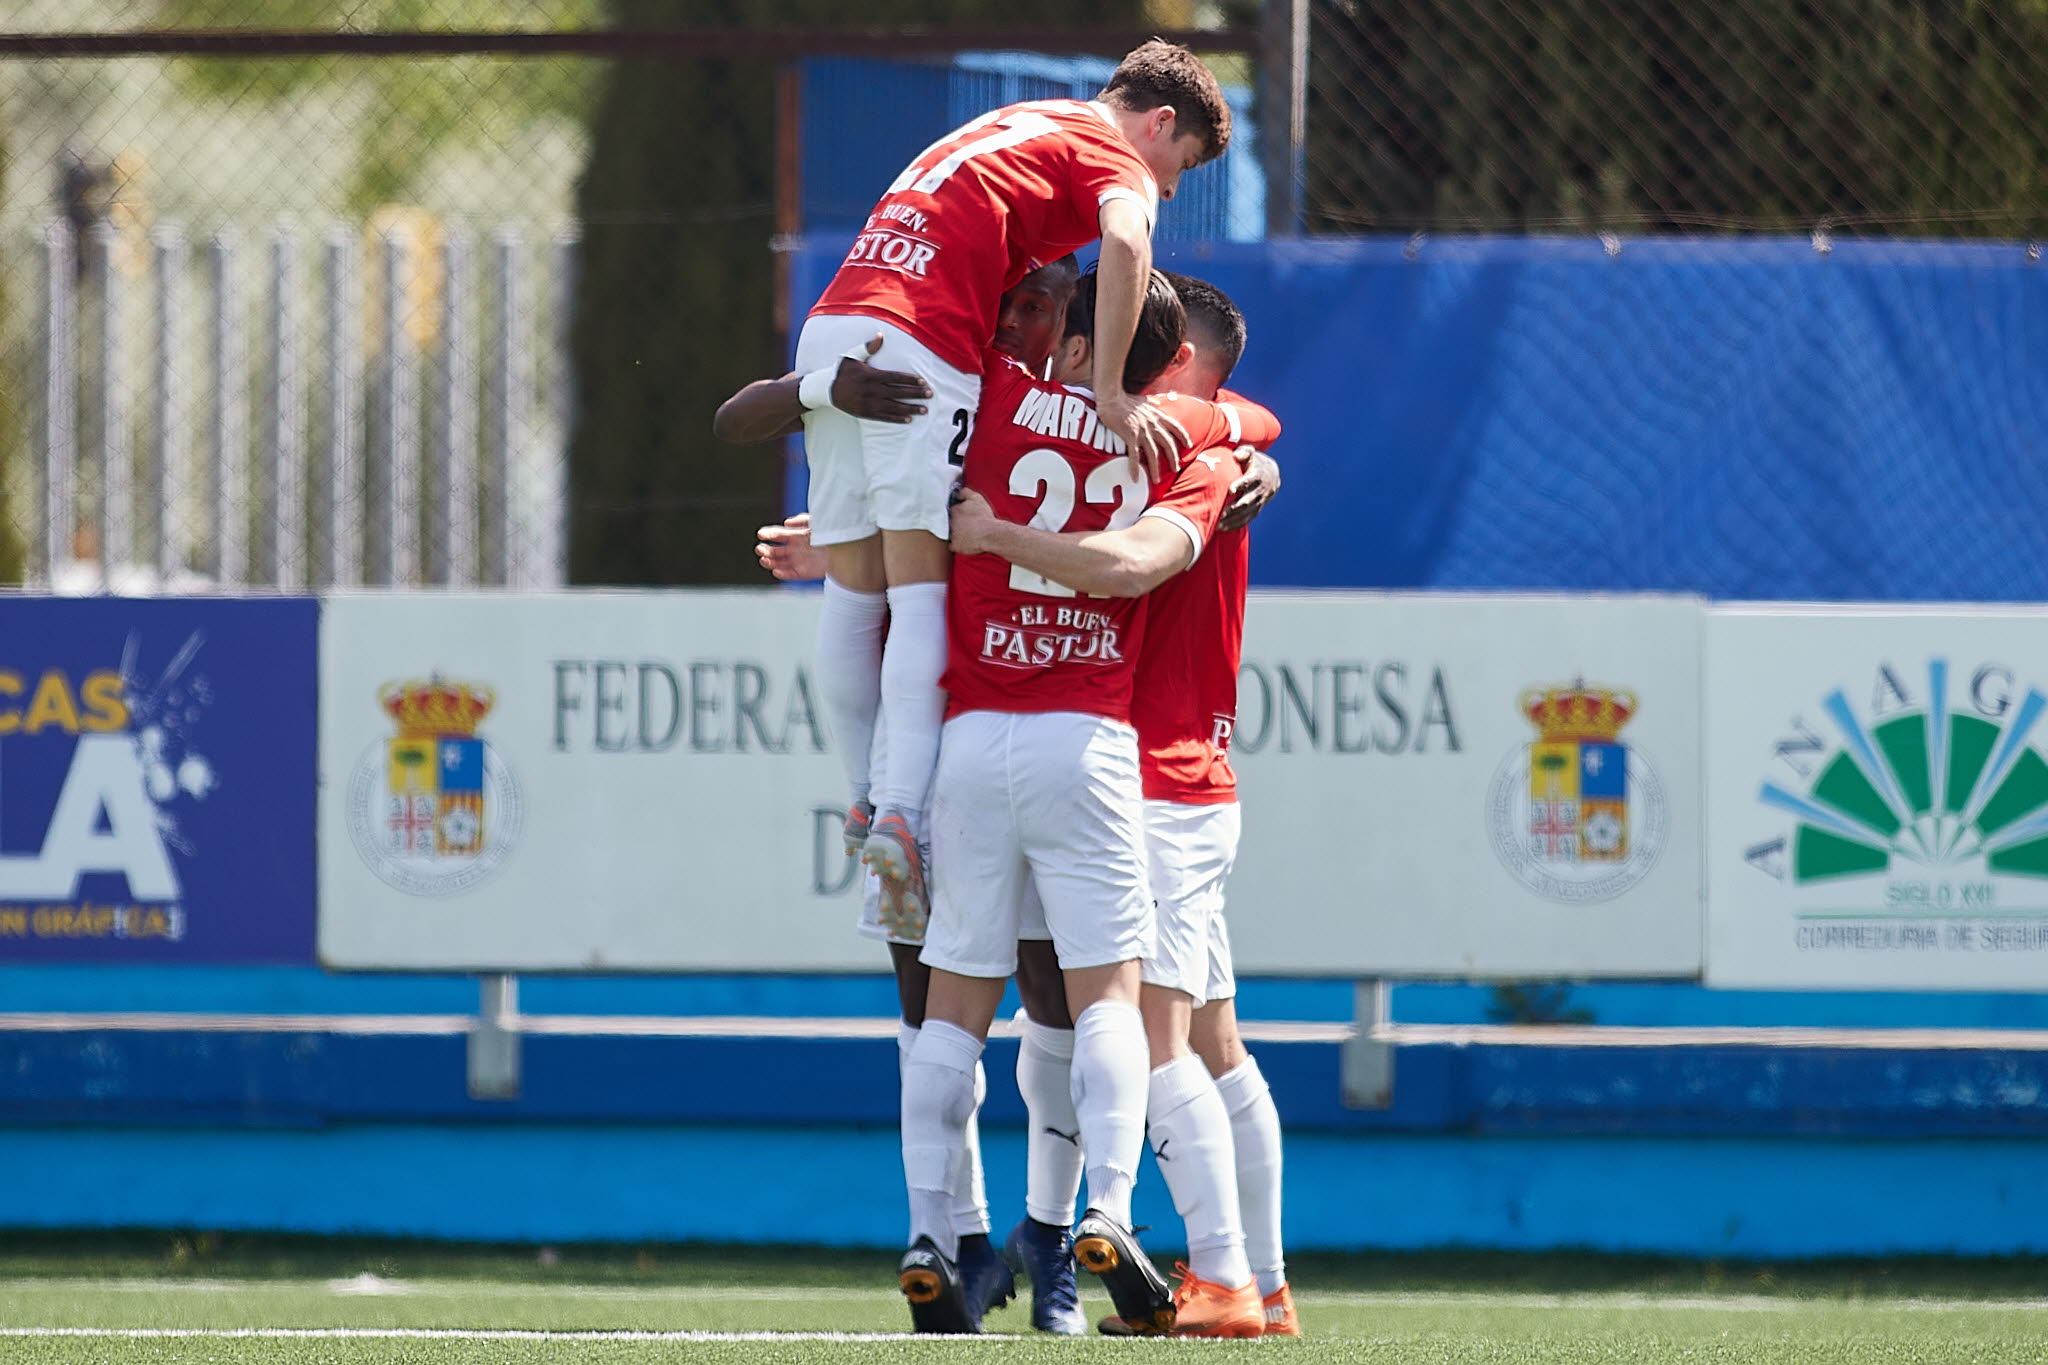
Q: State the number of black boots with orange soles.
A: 2